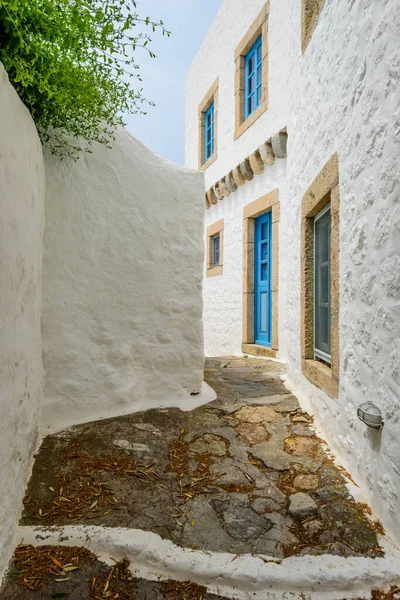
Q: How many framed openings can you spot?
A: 6